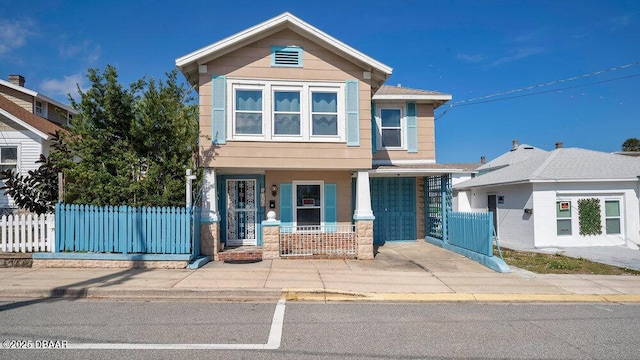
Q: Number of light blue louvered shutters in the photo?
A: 6